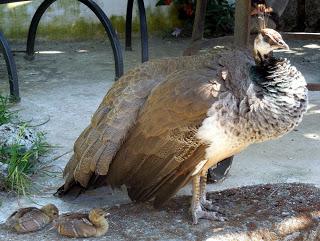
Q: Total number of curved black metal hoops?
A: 3